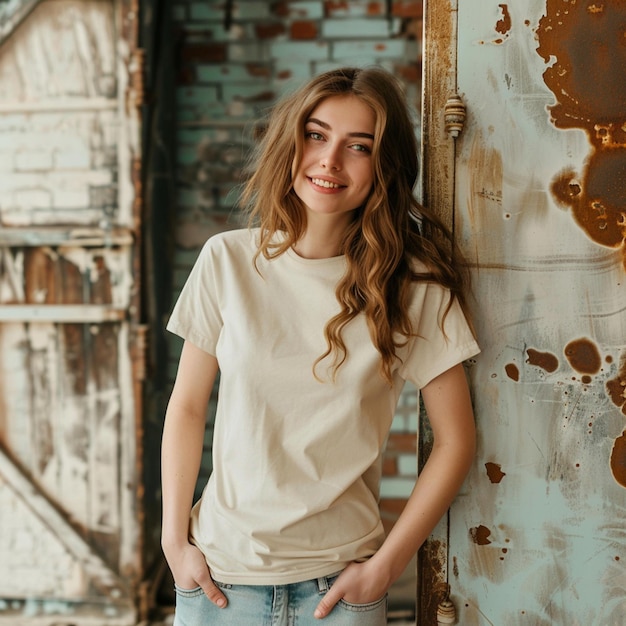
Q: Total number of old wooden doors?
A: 1